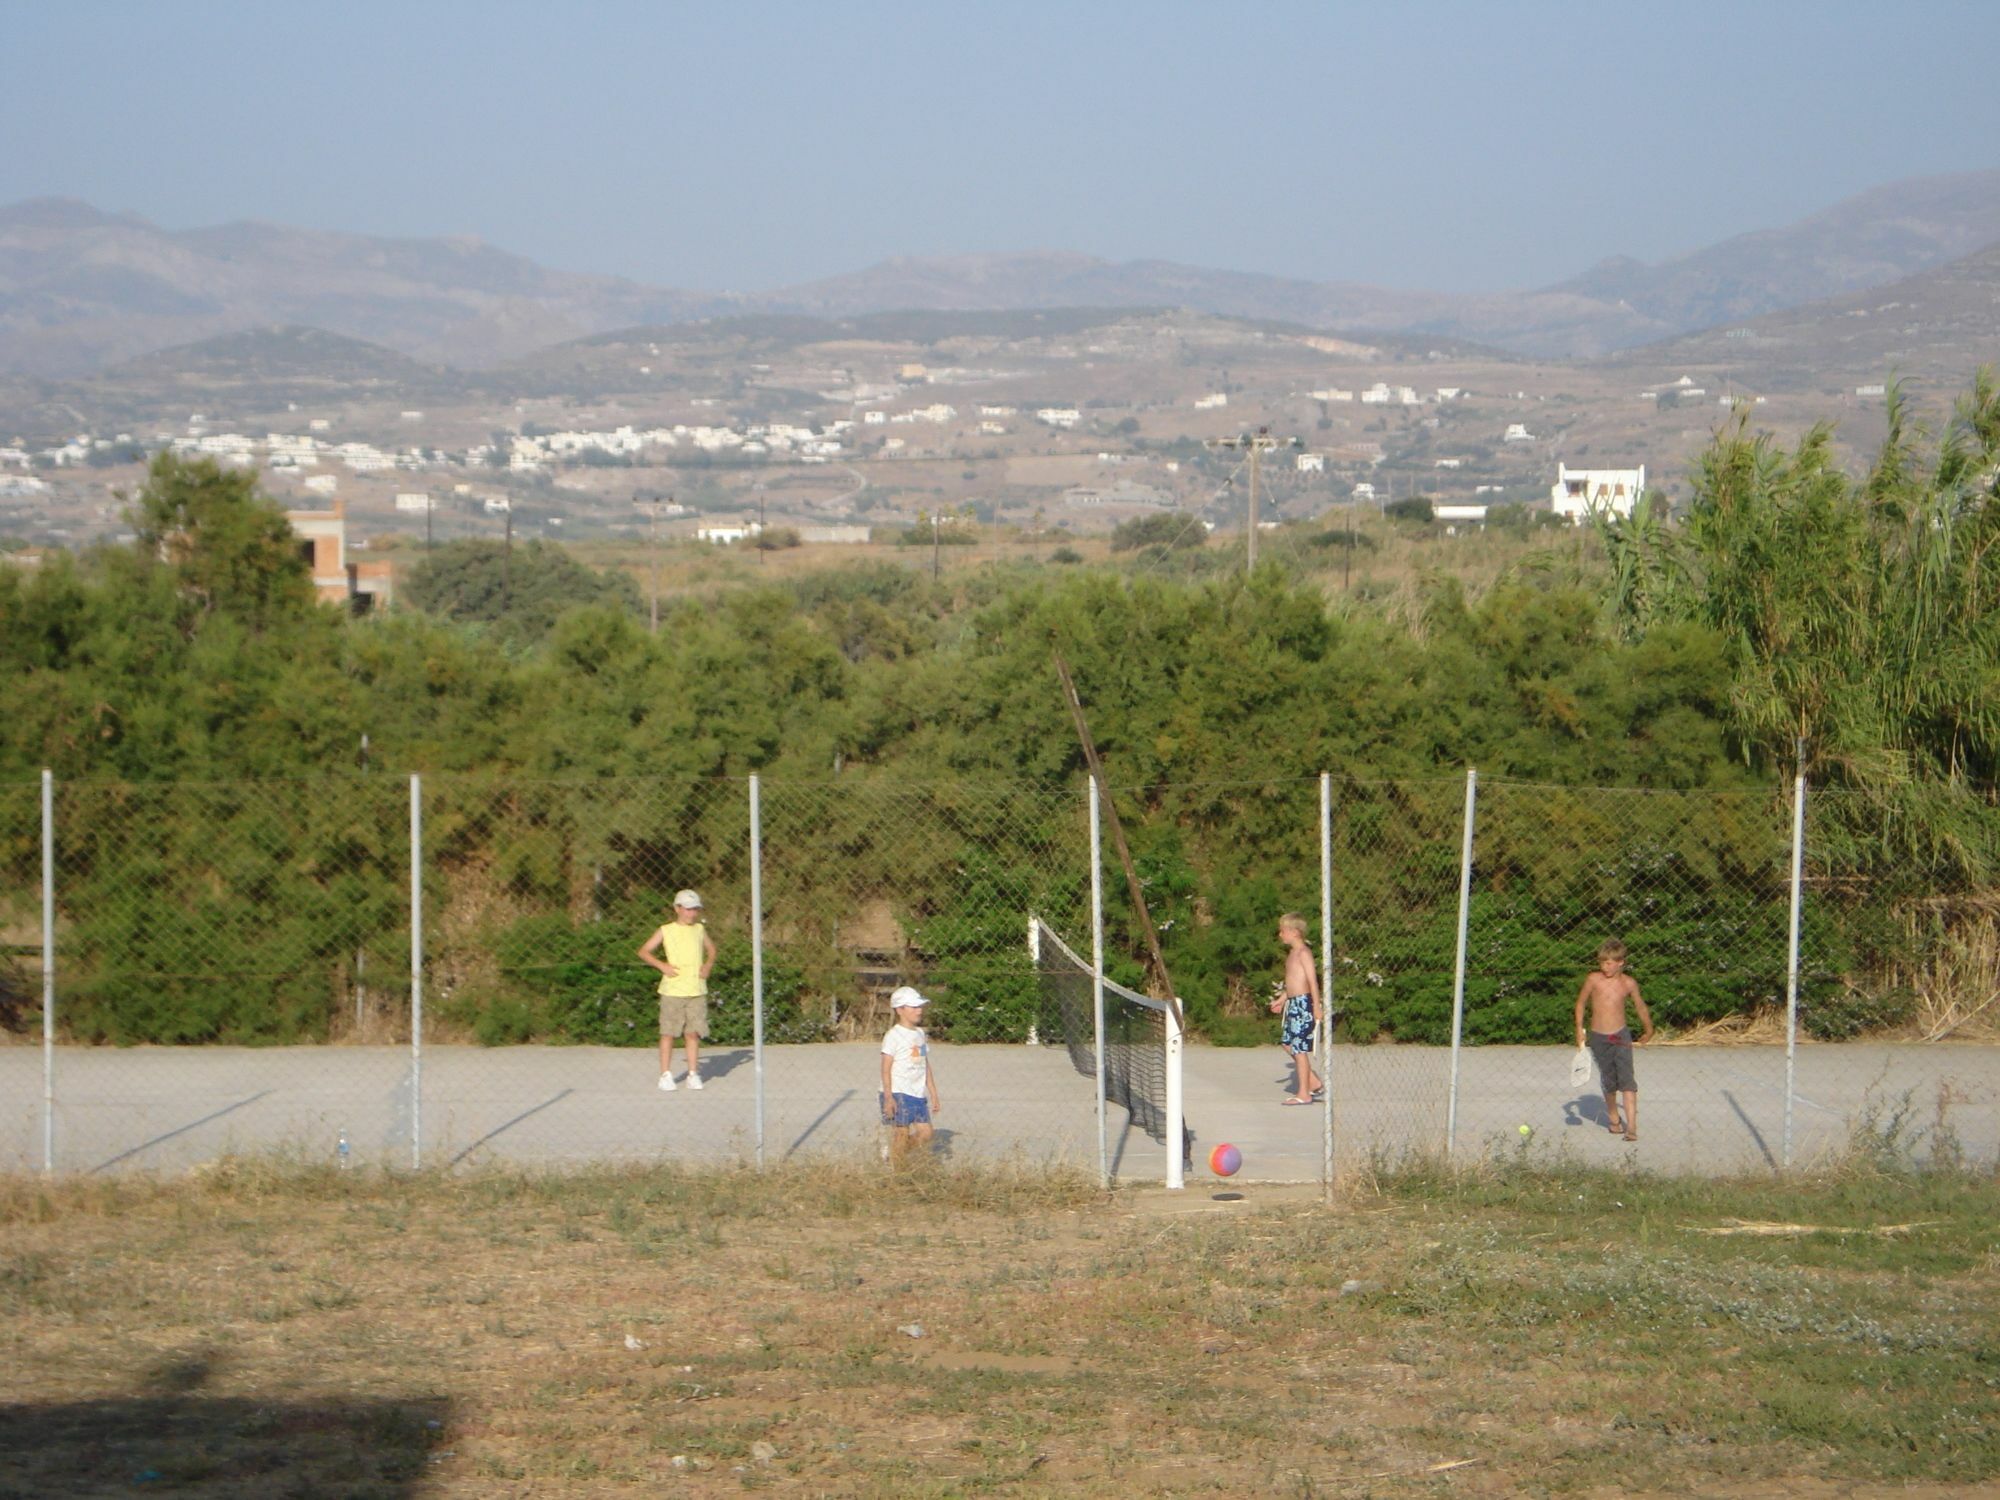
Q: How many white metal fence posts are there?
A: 7